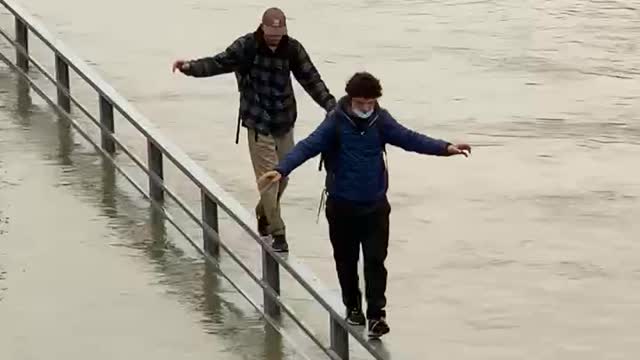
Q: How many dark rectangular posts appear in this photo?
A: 7